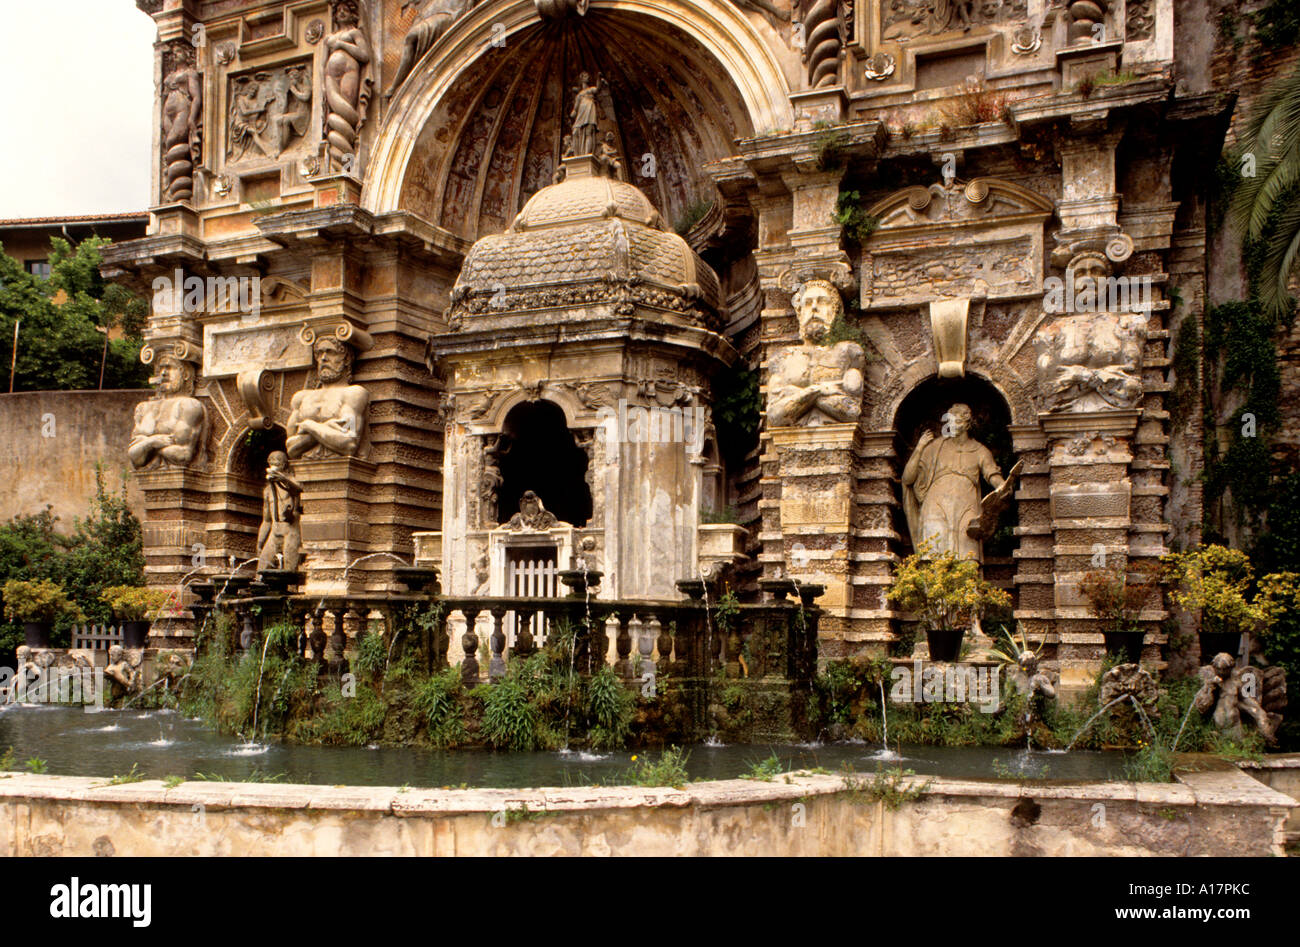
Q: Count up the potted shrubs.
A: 5